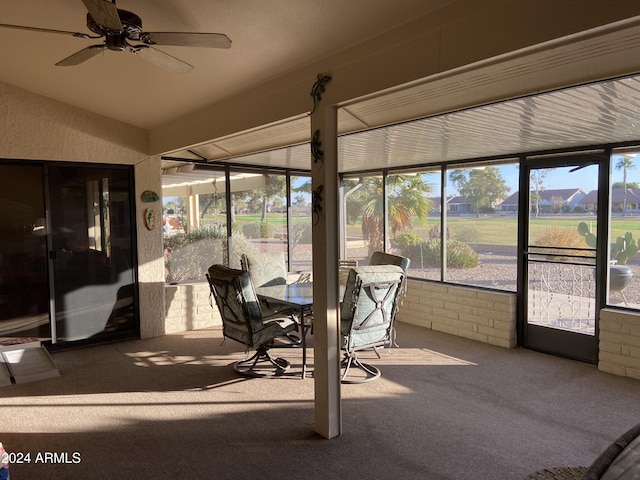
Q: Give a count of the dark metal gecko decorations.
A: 3